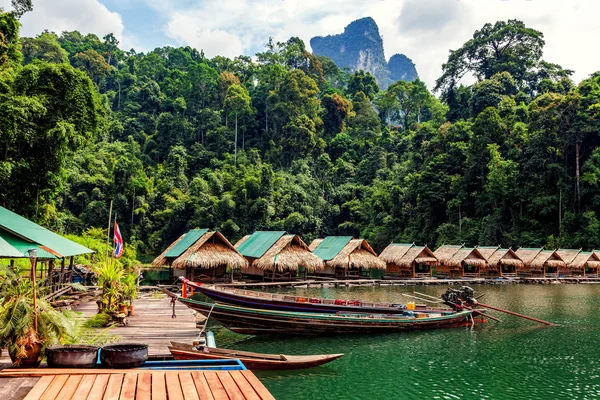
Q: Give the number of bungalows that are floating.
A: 8